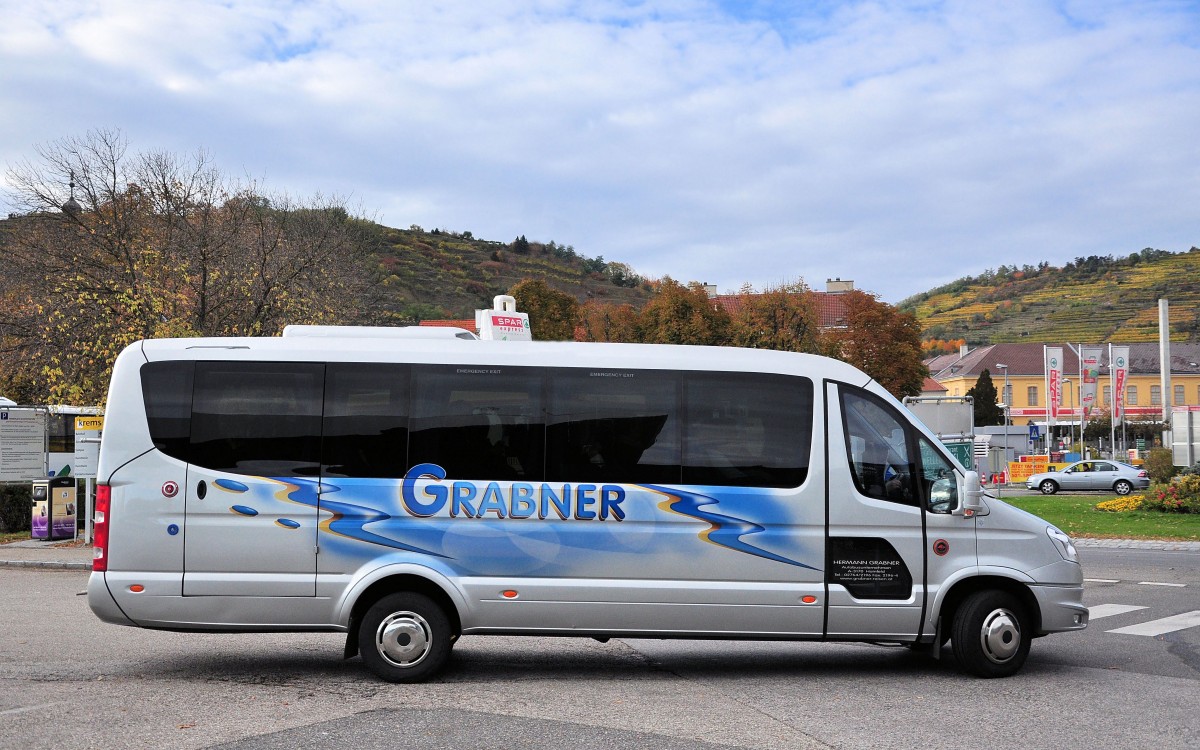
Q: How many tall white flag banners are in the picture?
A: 3